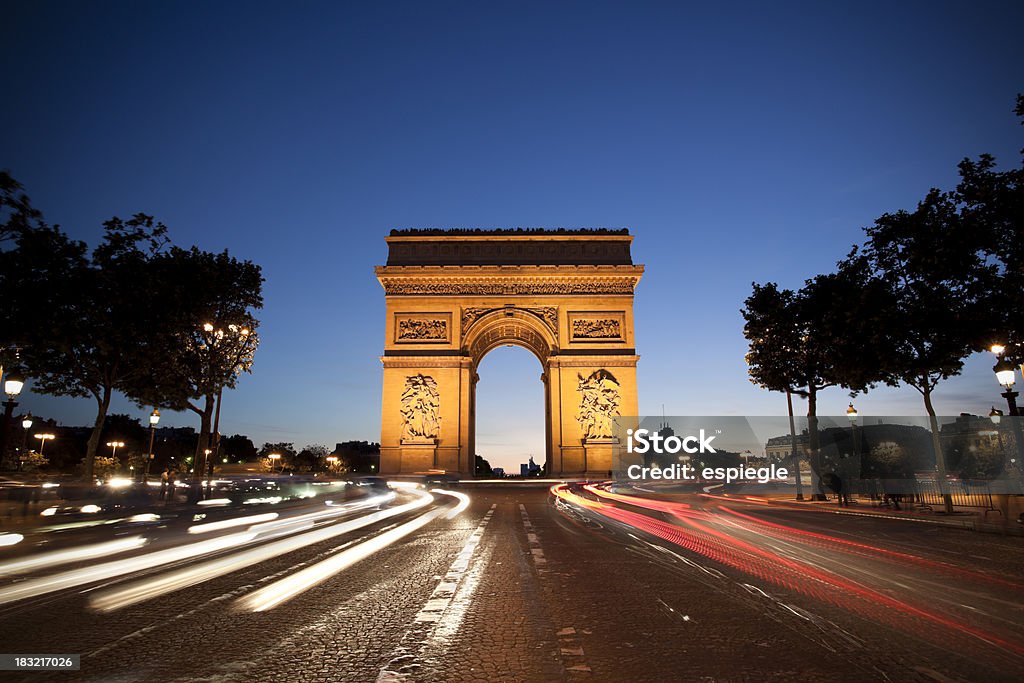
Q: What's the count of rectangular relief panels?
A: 2